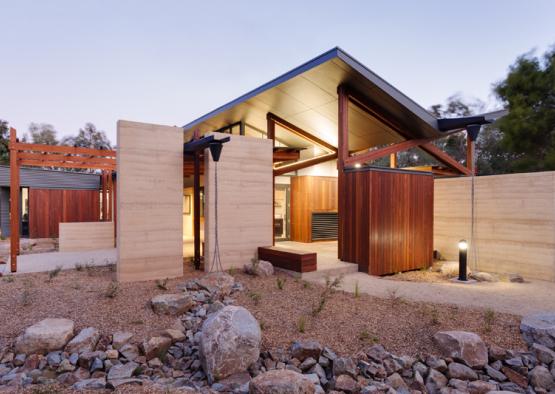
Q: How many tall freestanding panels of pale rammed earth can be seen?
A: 2